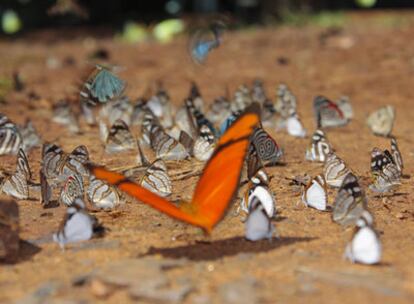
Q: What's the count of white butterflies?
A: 6